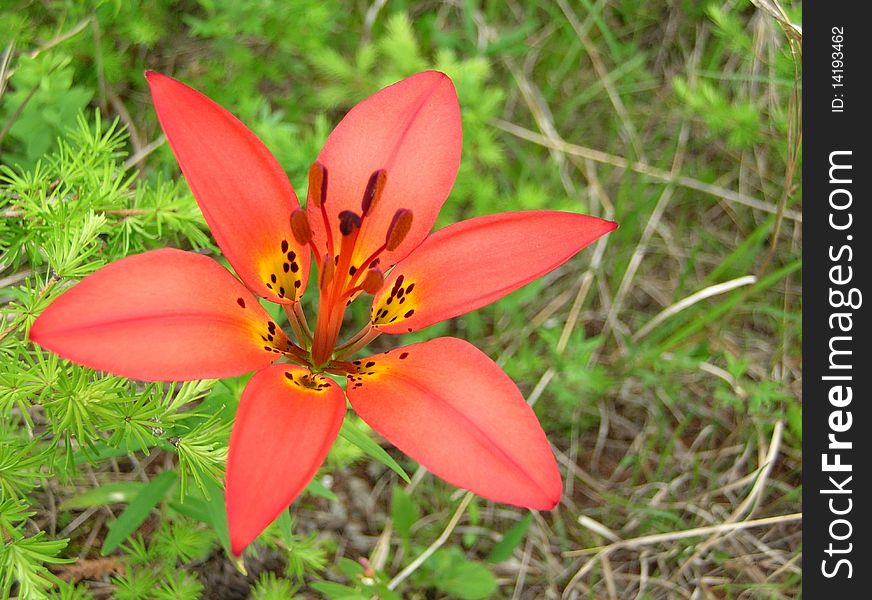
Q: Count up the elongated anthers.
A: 6